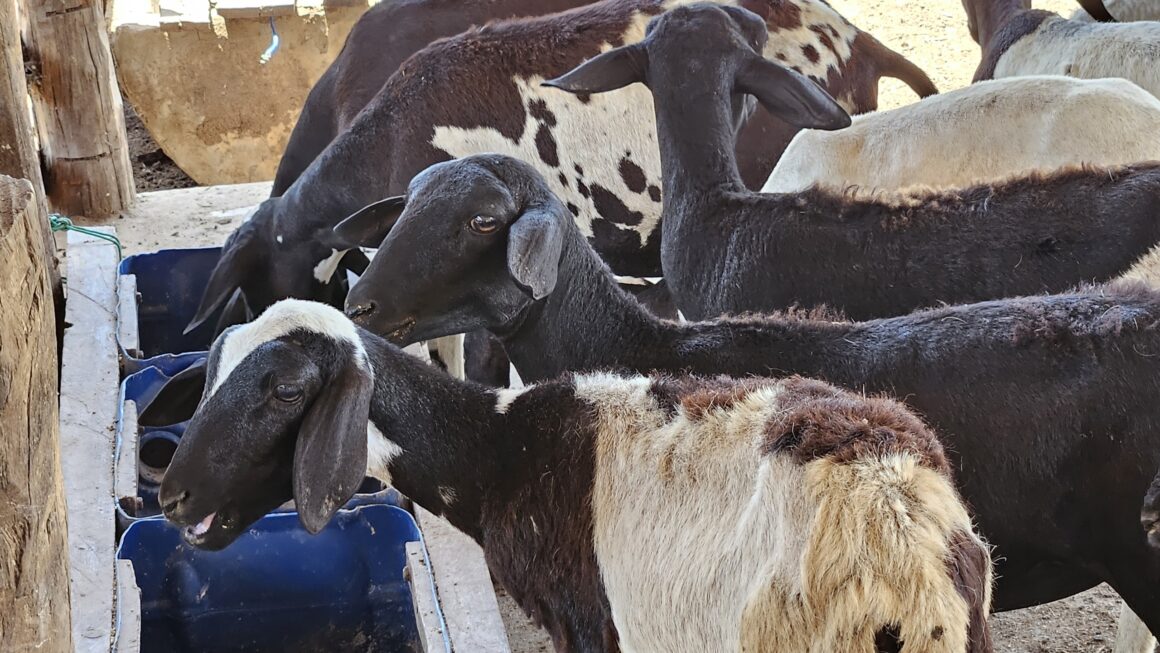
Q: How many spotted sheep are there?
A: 1